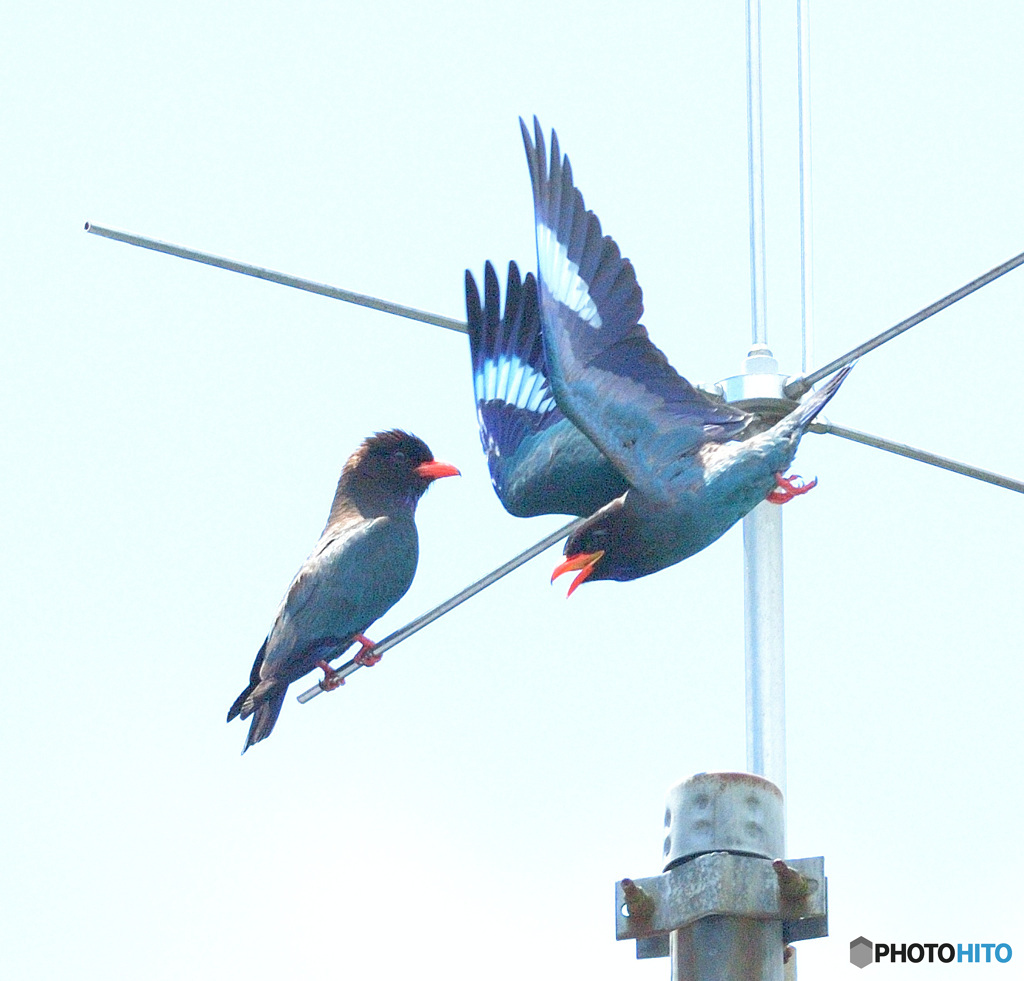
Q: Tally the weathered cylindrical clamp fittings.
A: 1